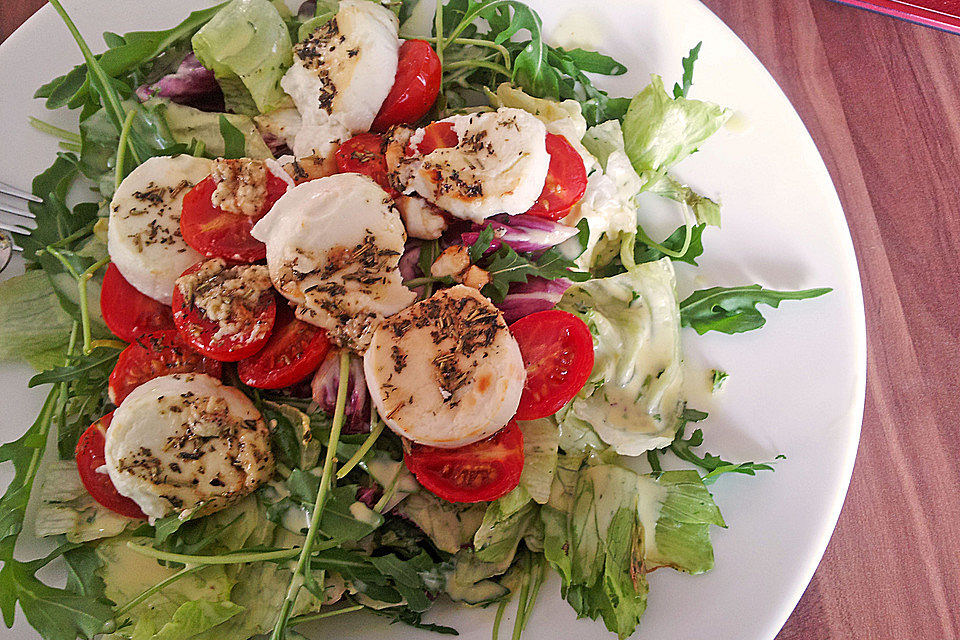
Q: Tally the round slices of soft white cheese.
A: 6